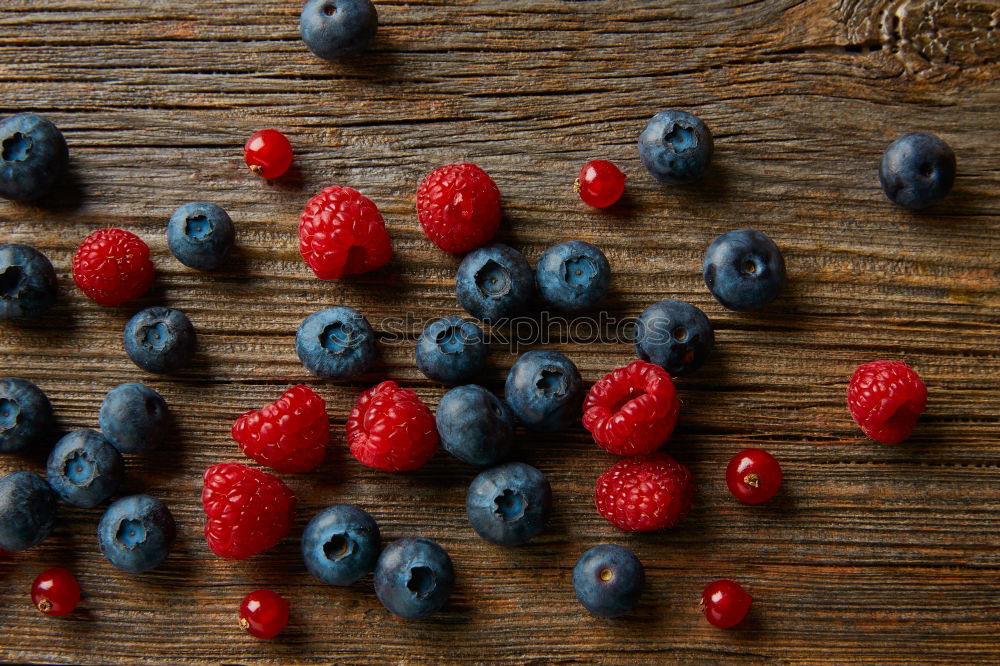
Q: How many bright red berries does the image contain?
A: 15